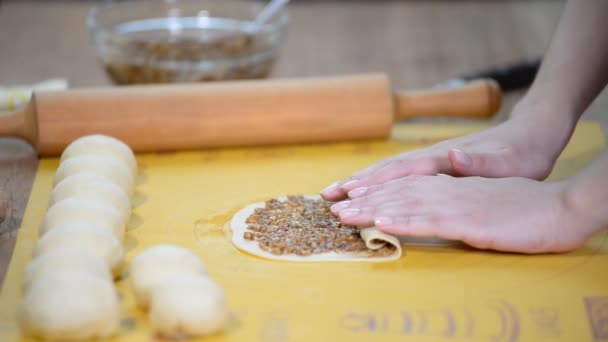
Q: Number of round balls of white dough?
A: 9